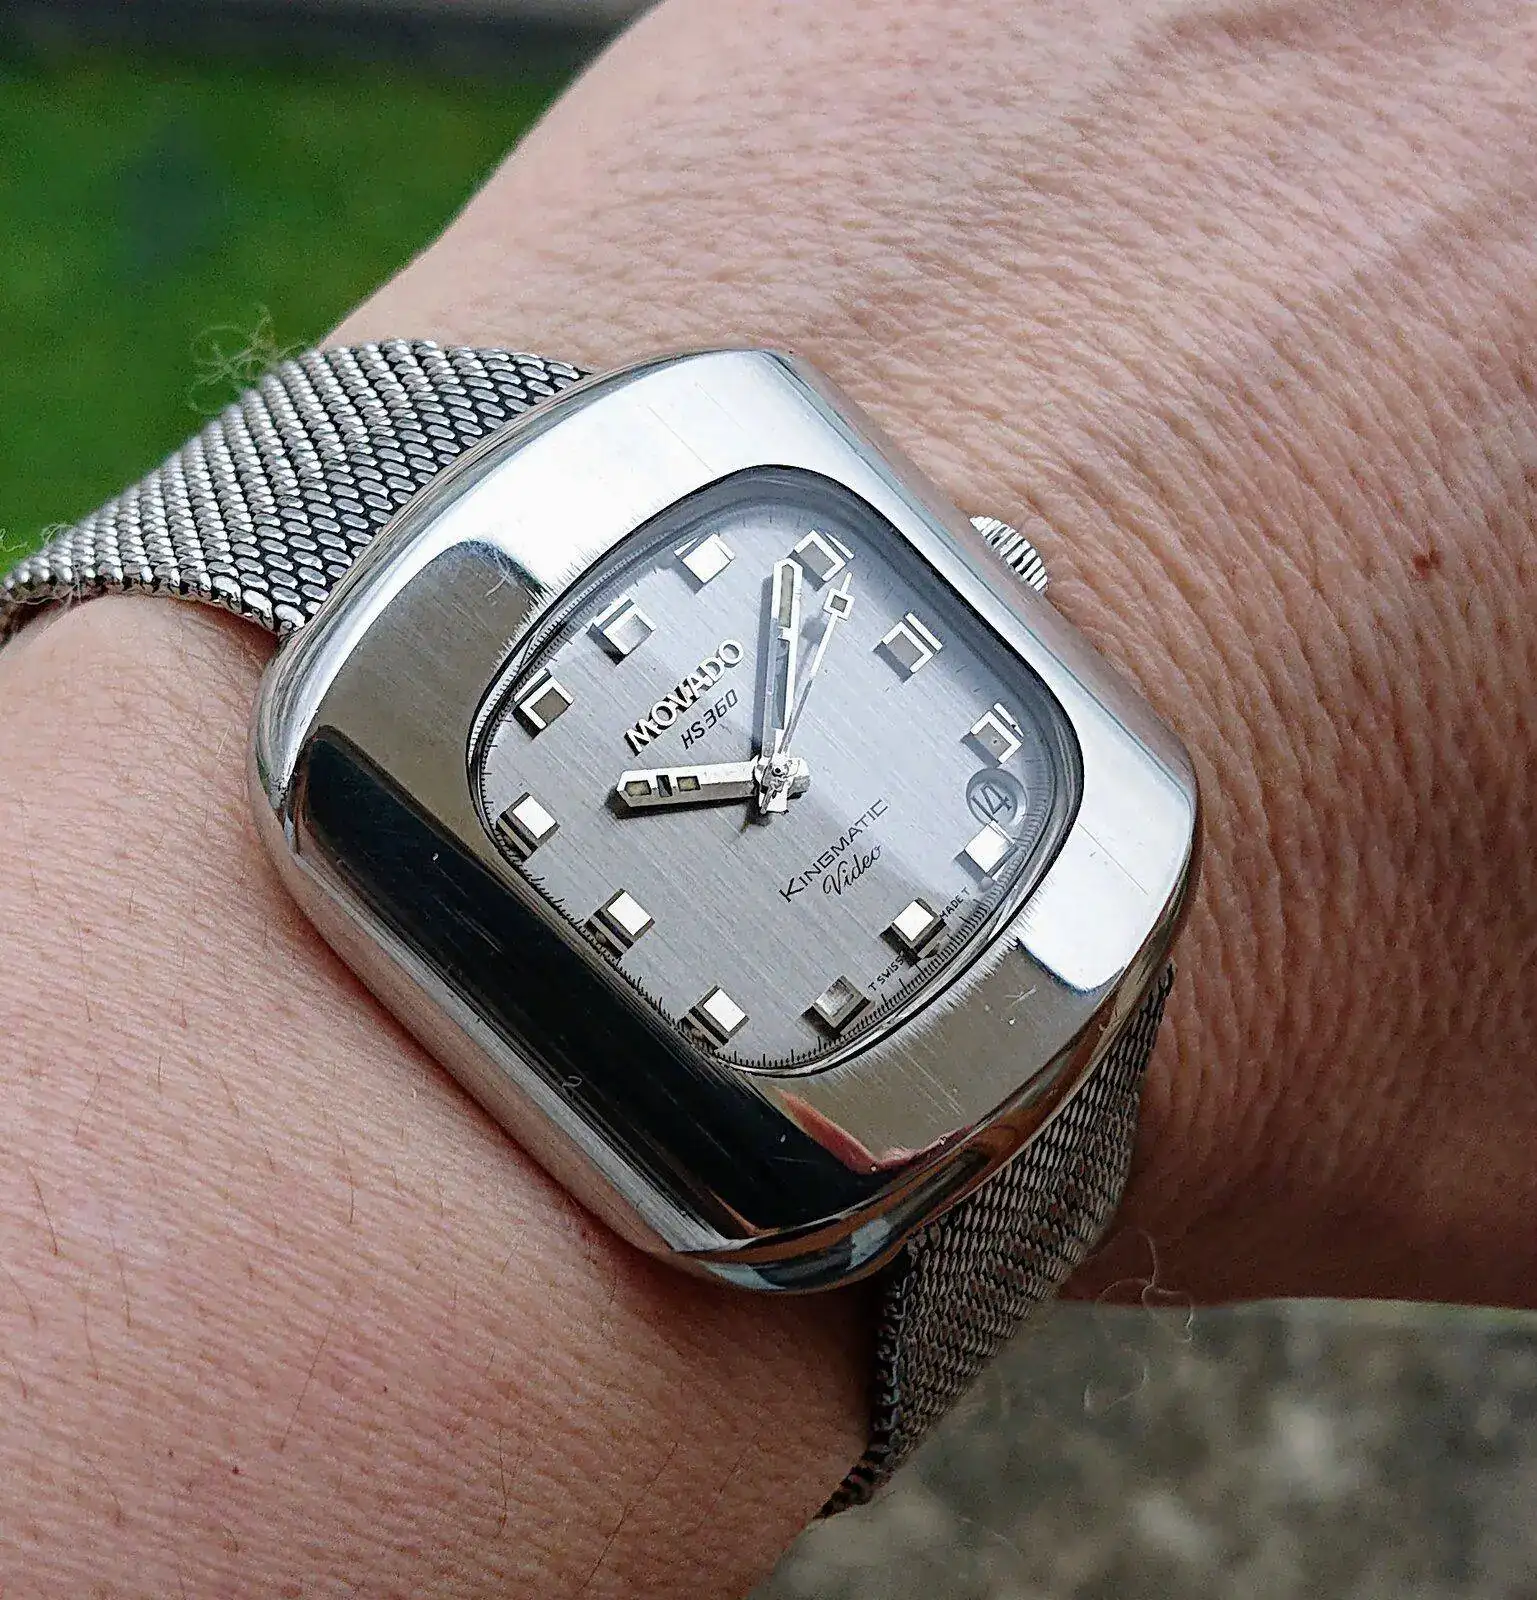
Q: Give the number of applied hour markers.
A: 12